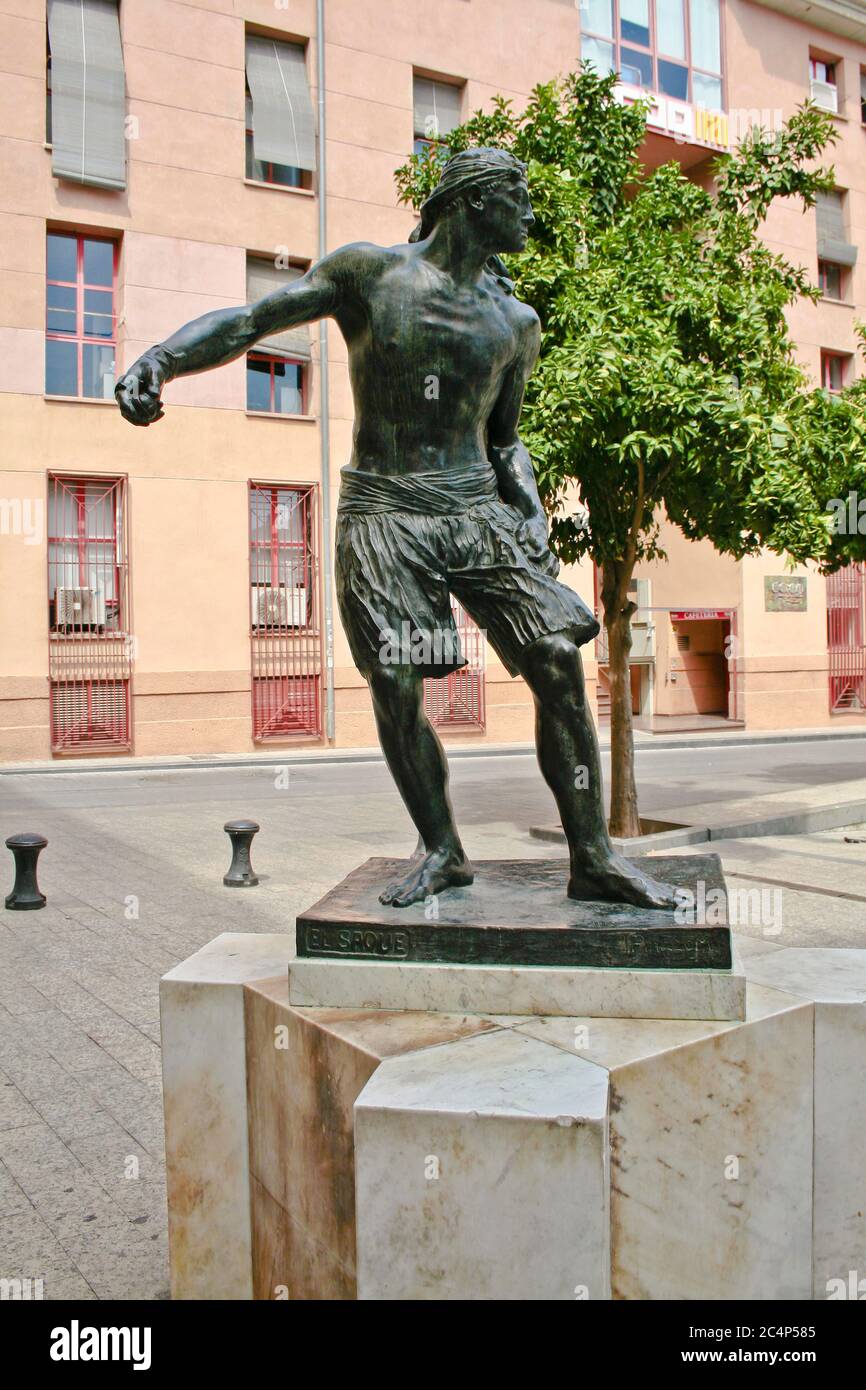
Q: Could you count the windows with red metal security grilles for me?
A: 4